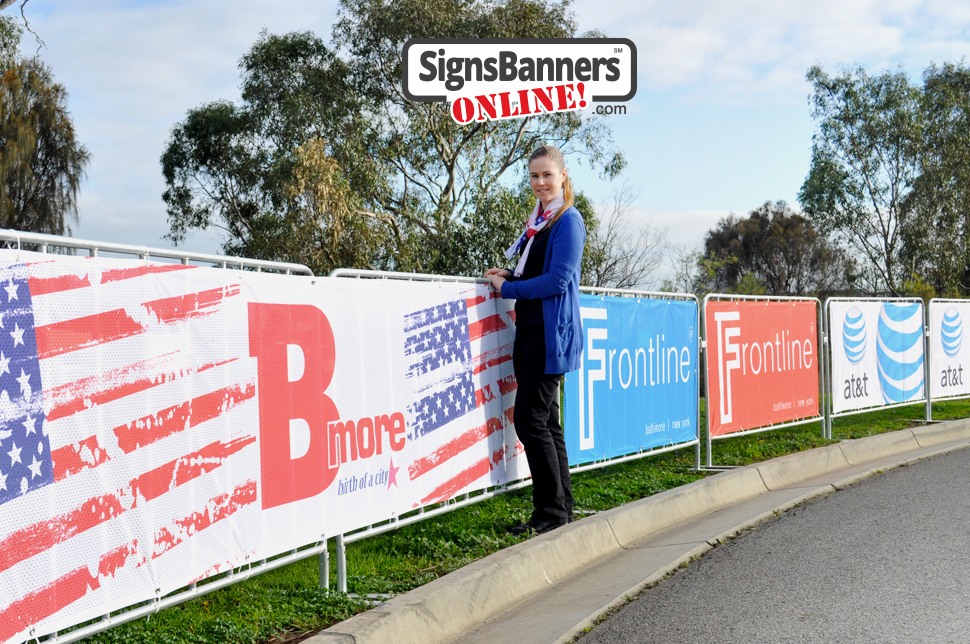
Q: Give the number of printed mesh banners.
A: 5